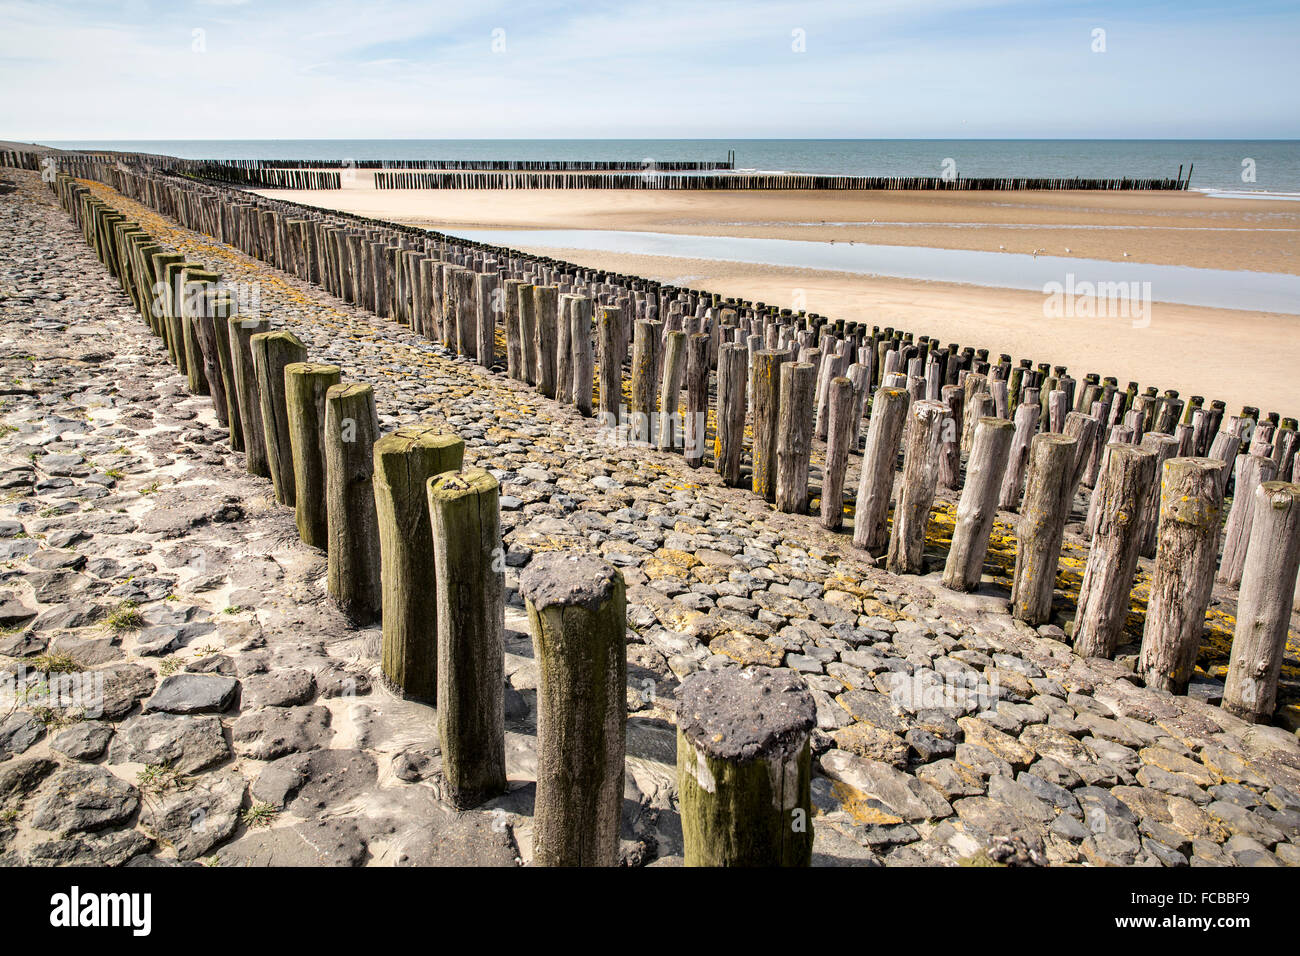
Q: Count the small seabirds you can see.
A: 9